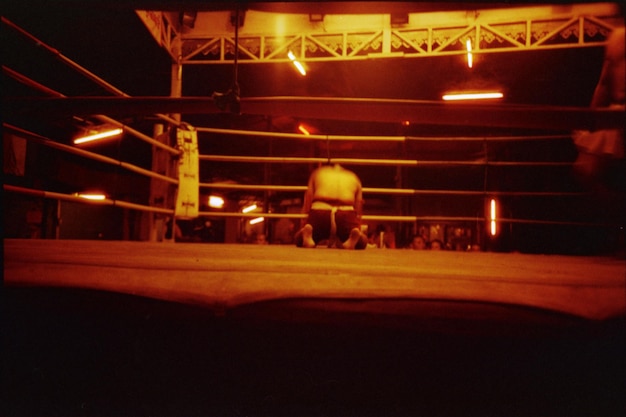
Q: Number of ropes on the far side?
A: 4